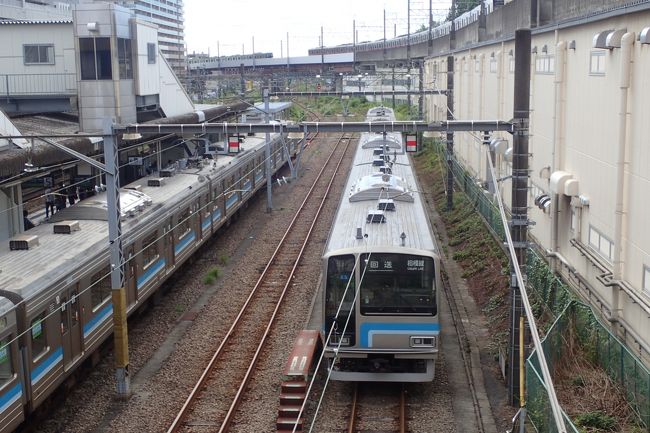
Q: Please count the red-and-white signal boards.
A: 2